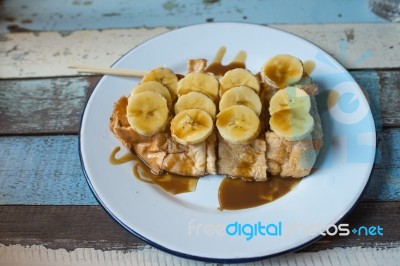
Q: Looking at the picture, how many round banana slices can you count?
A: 12